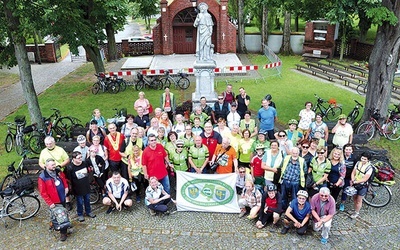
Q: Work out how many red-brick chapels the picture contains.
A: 1